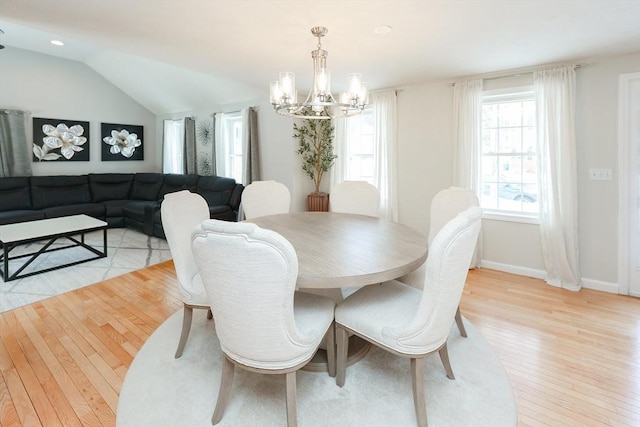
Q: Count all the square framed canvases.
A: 2